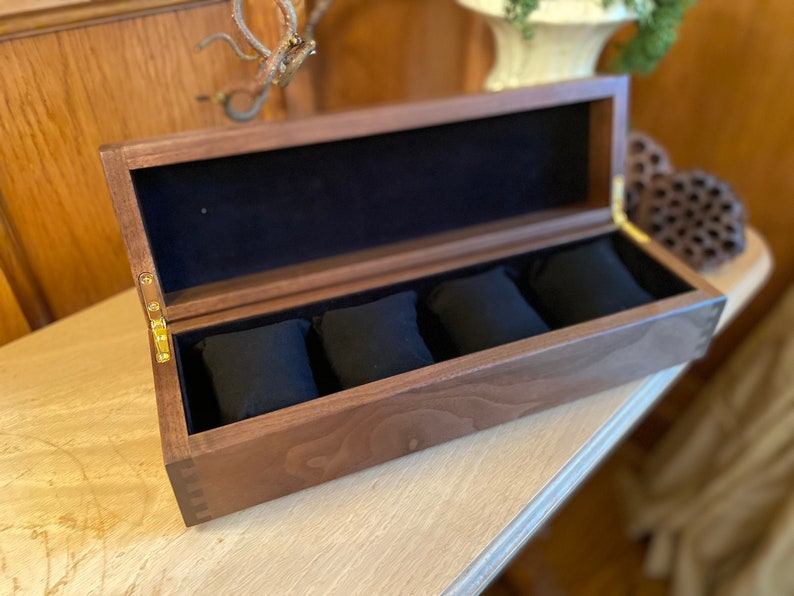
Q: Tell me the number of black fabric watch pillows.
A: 4